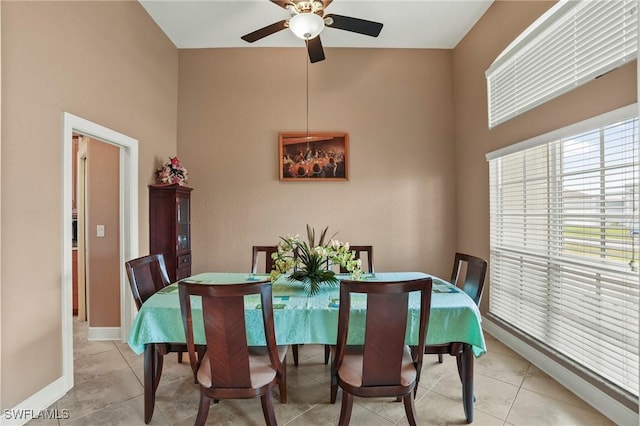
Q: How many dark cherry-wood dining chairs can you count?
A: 6